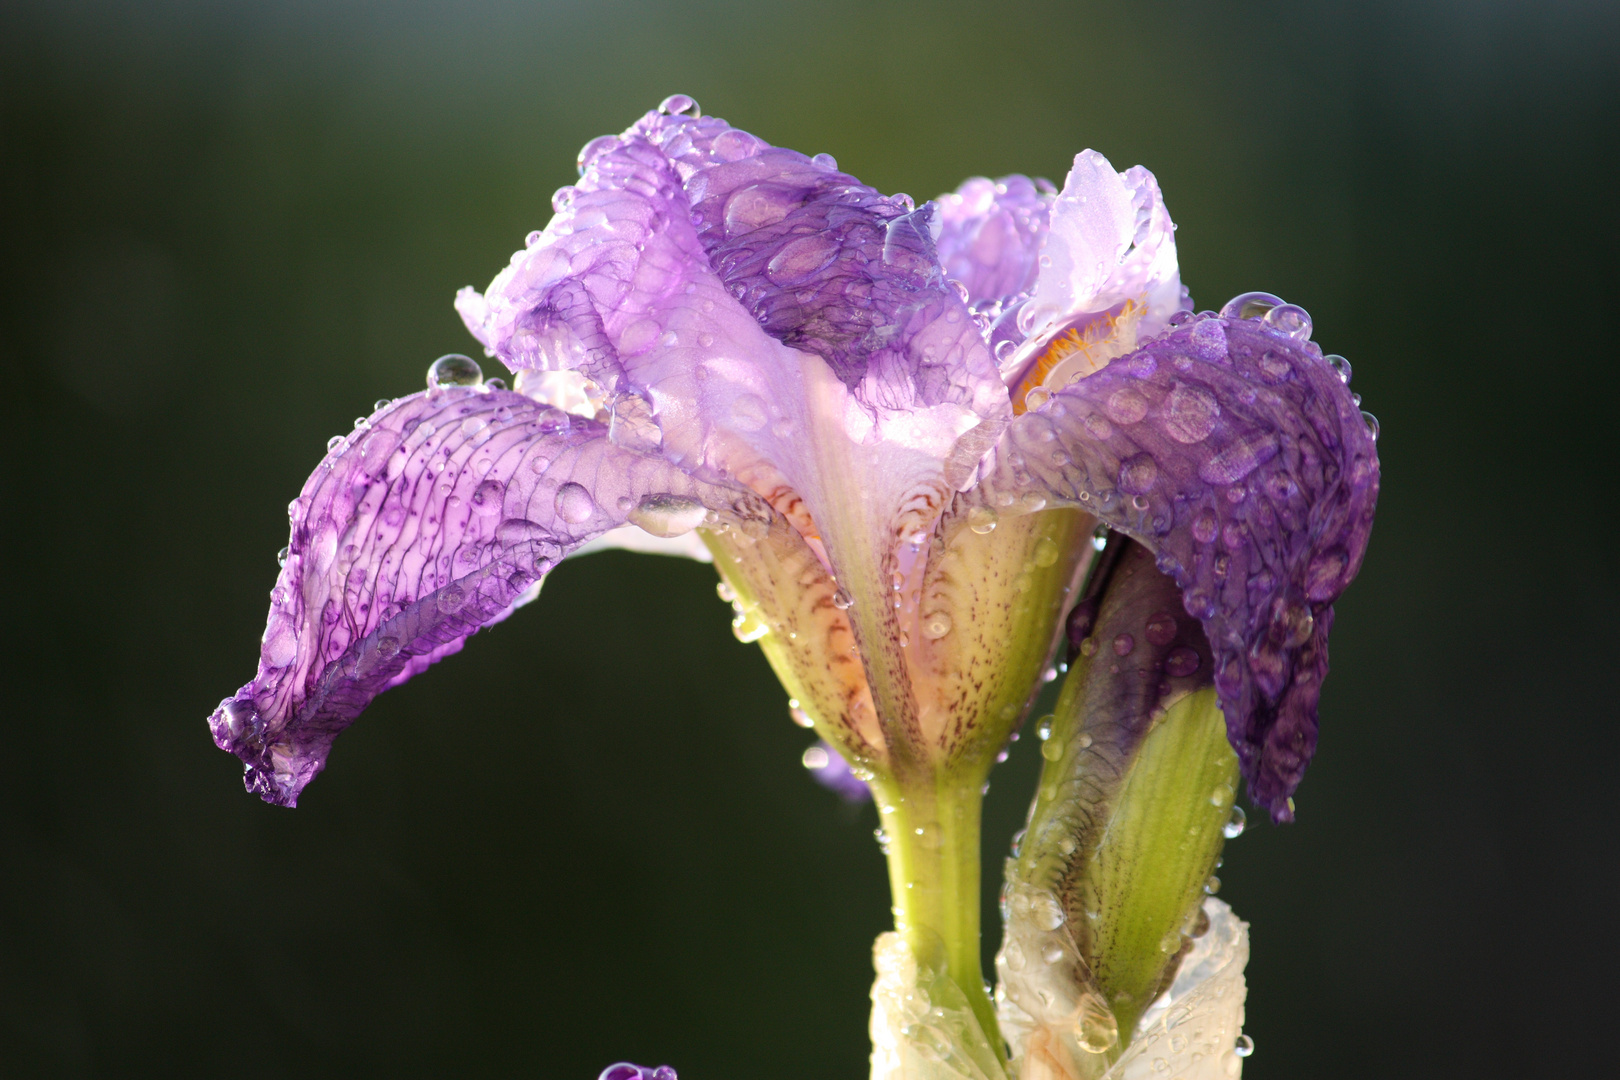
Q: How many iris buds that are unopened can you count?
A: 1